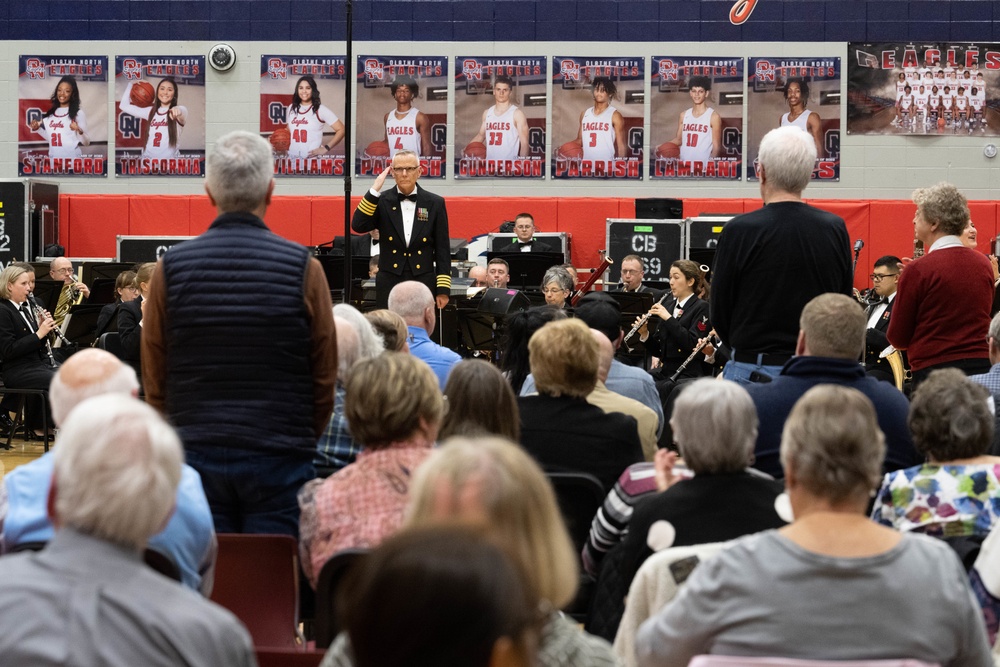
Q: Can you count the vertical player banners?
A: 8